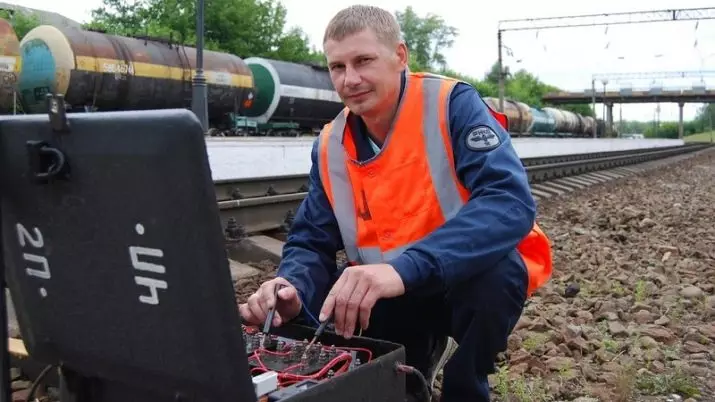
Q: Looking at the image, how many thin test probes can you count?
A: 2